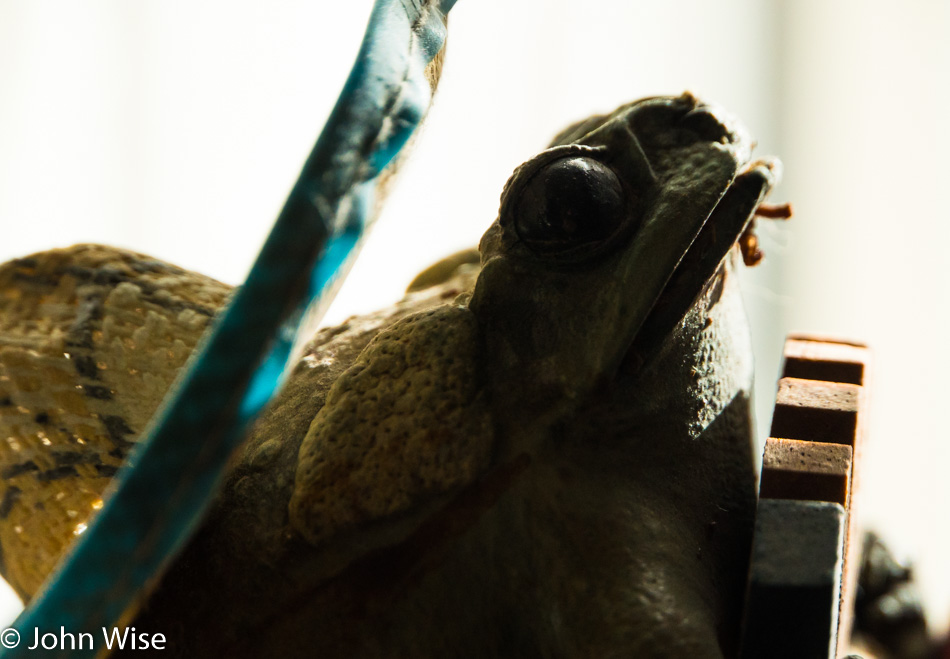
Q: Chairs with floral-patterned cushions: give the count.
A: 0